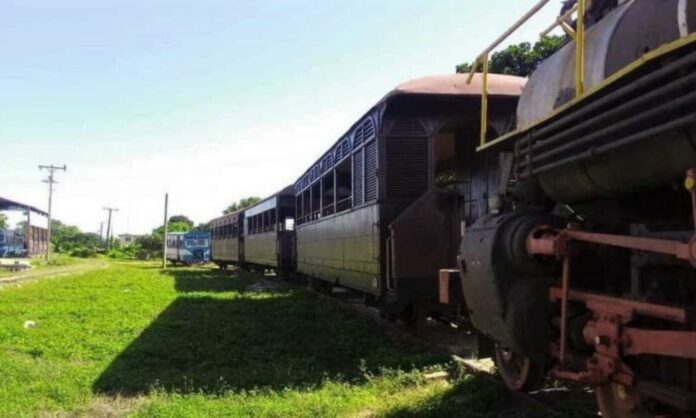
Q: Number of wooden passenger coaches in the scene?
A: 3